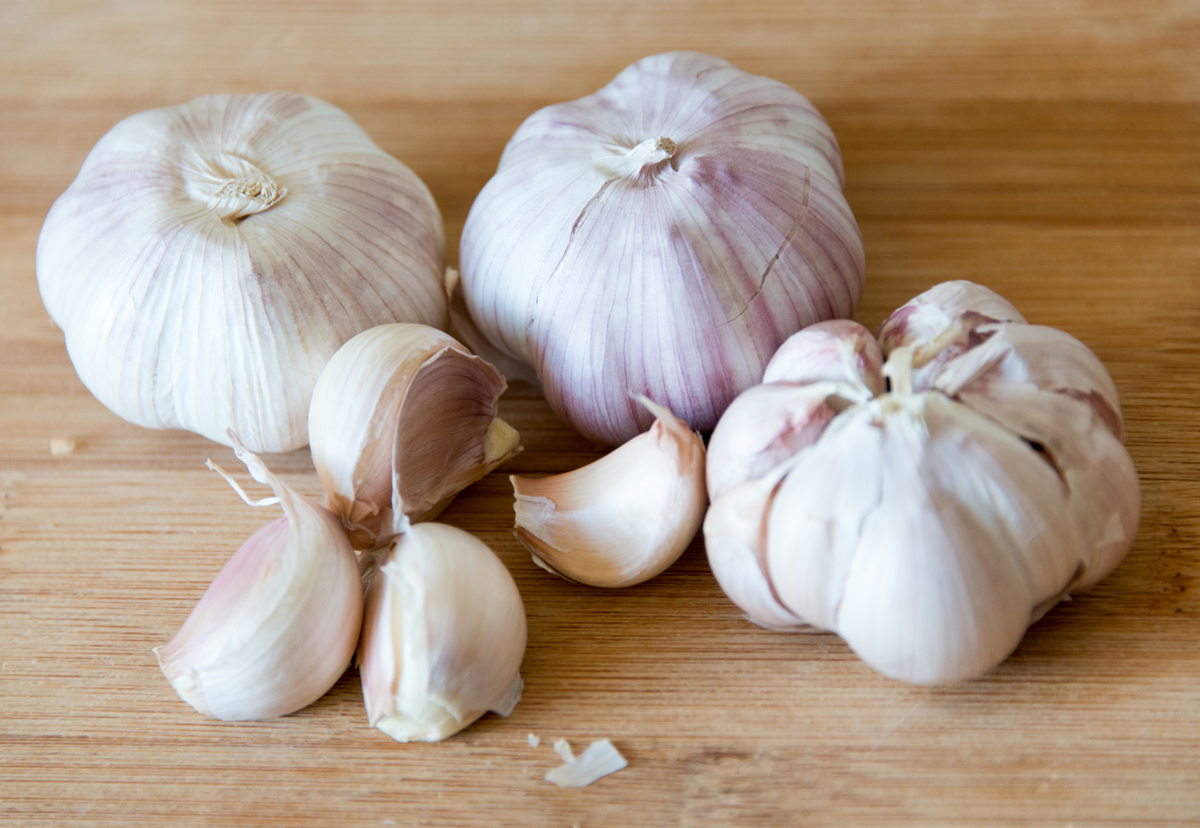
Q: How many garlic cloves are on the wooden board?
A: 4